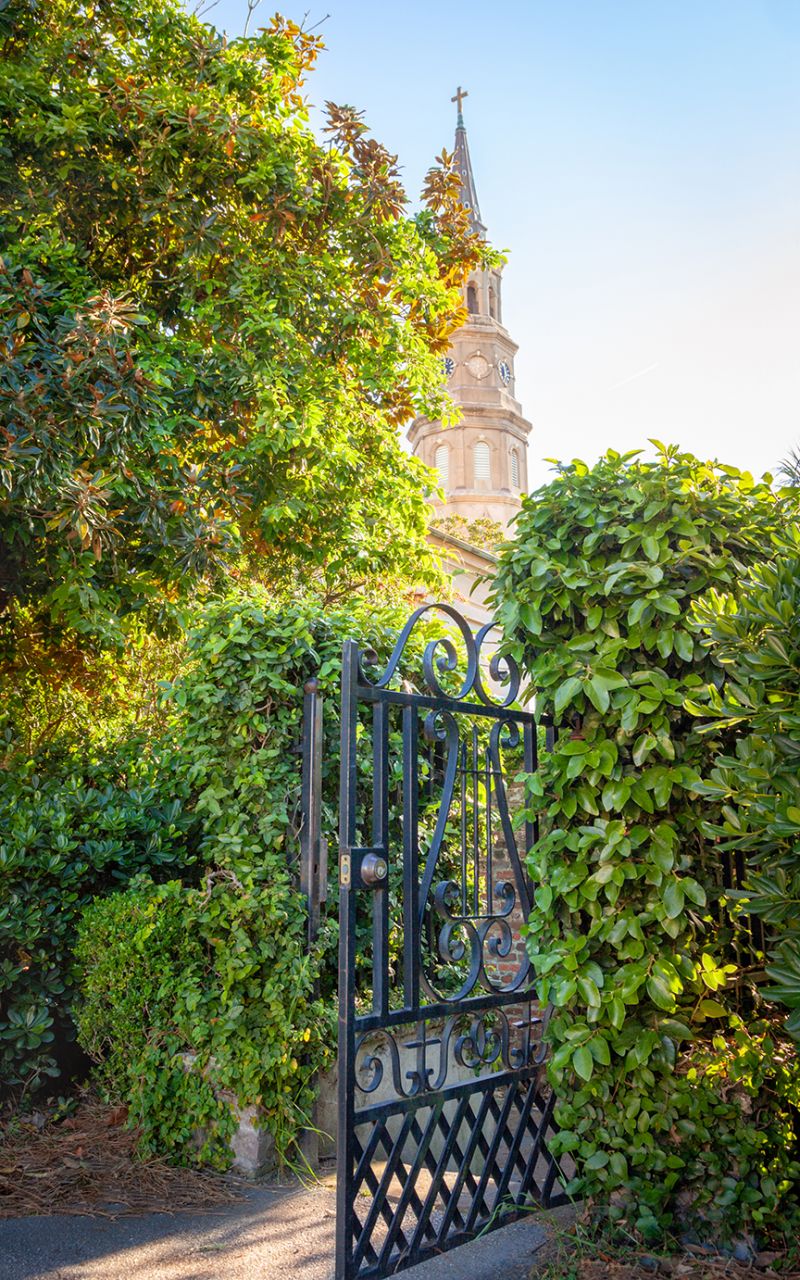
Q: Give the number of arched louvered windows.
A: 3